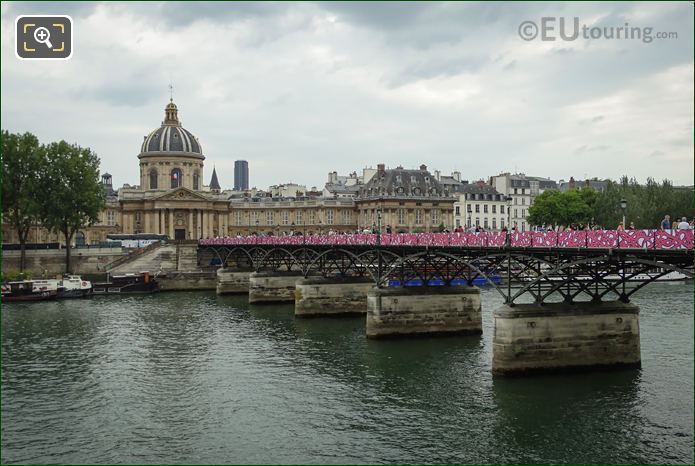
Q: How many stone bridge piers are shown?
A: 5